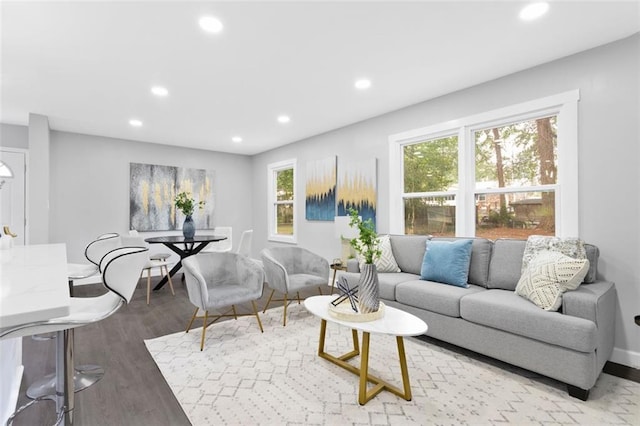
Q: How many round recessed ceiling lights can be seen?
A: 7